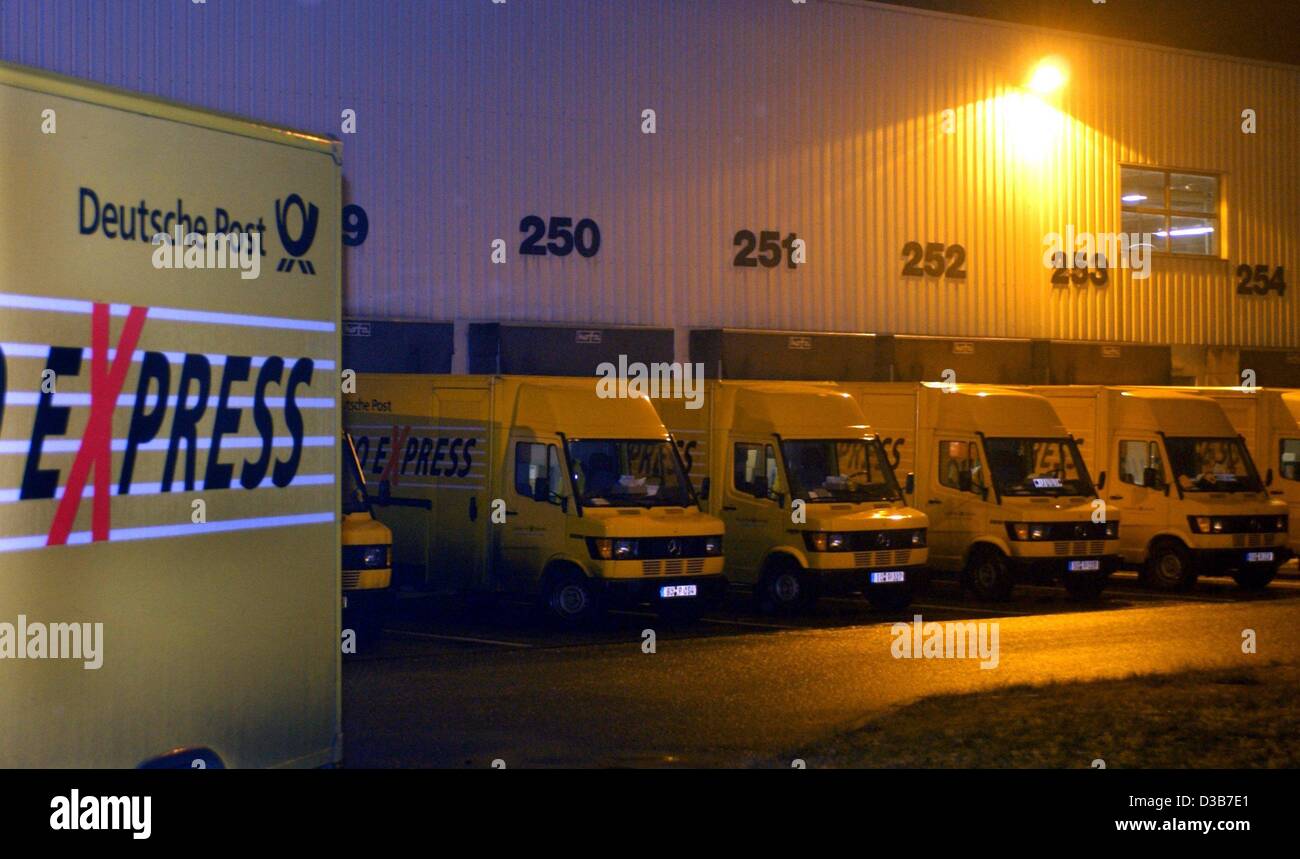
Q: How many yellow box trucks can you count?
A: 7